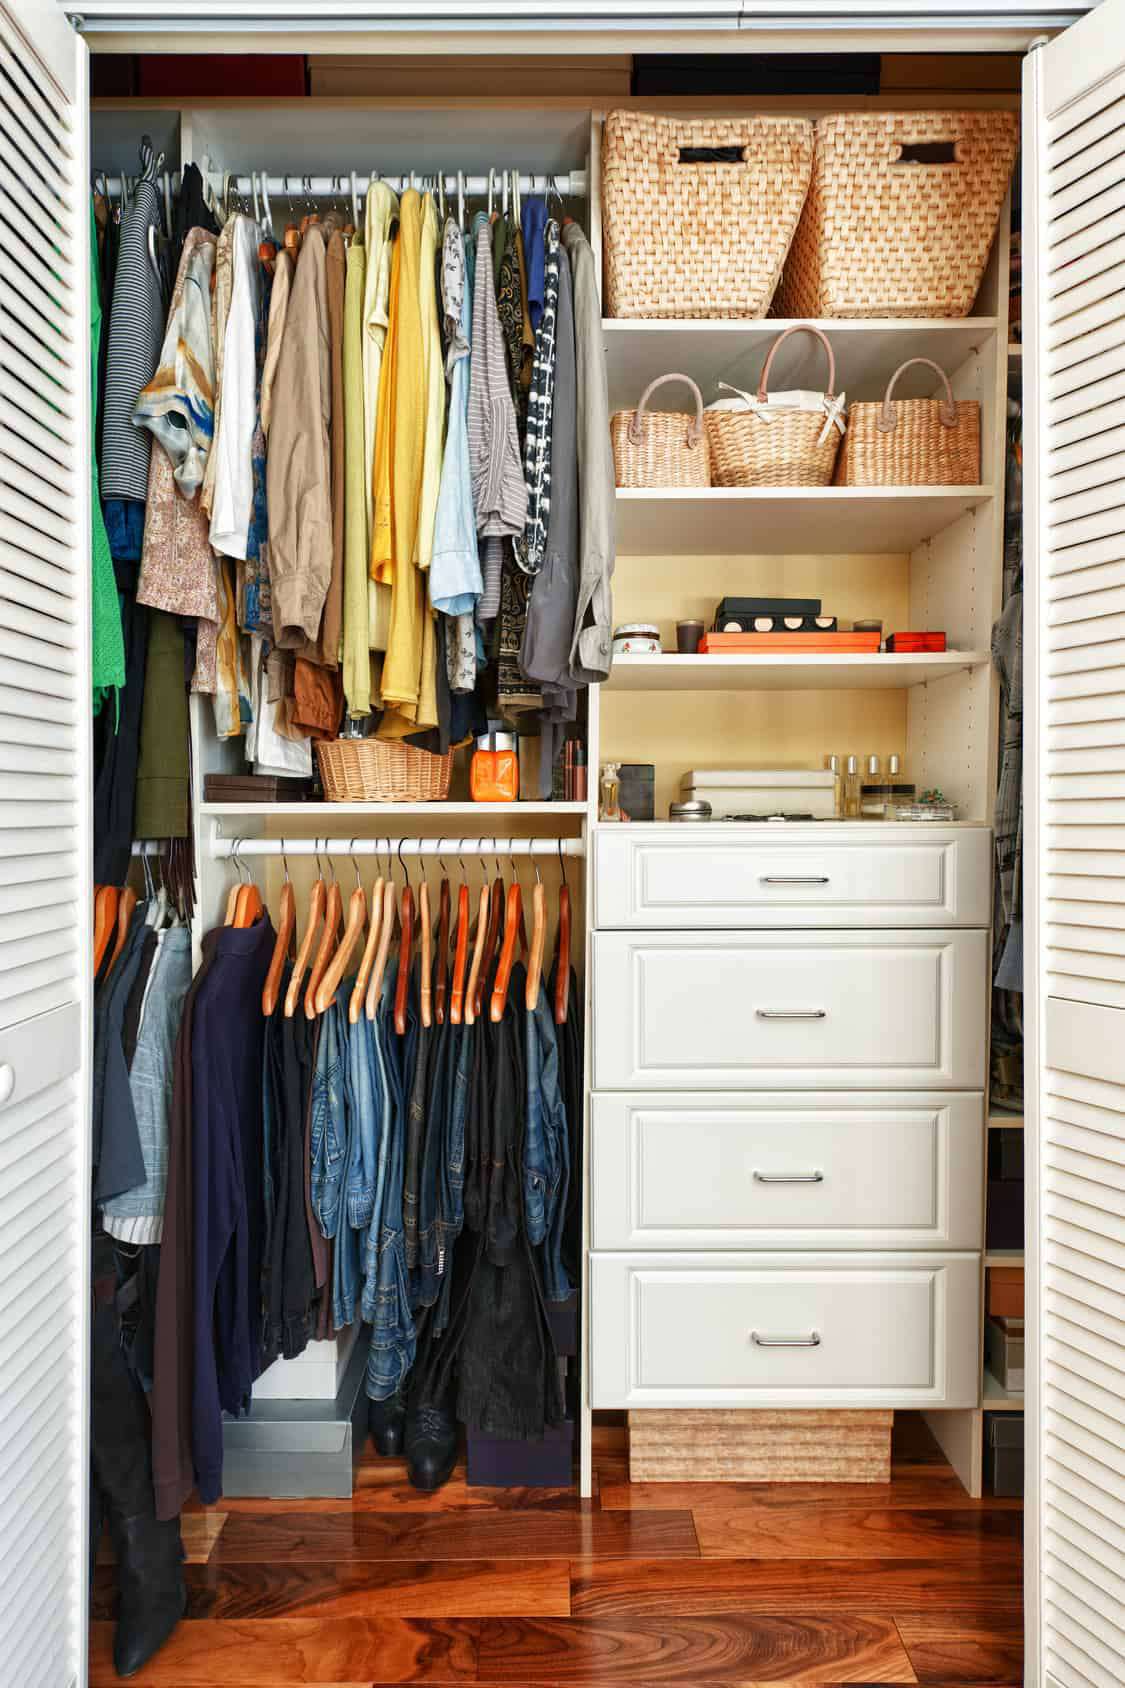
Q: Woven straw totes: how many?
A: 3